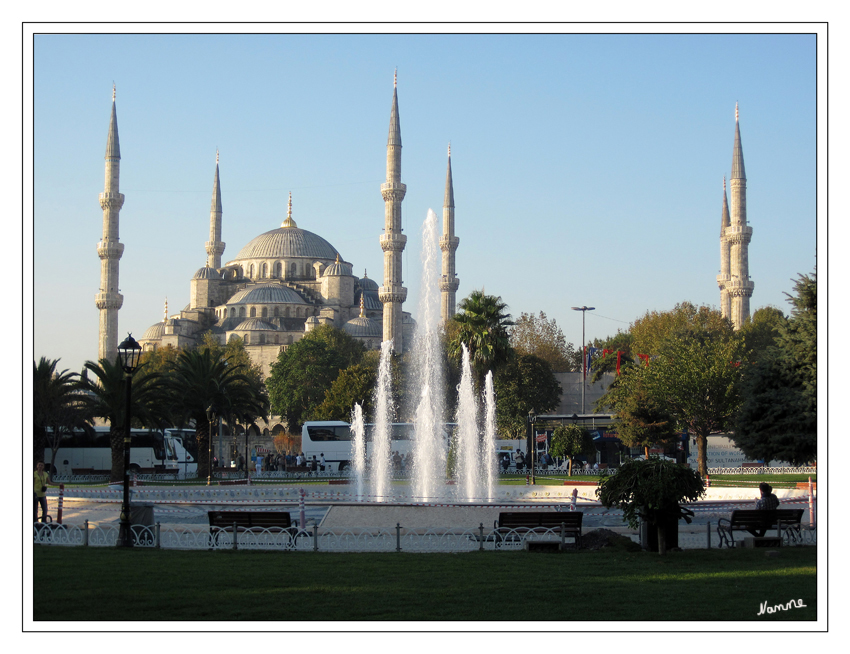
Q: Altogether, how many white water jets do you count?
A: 5